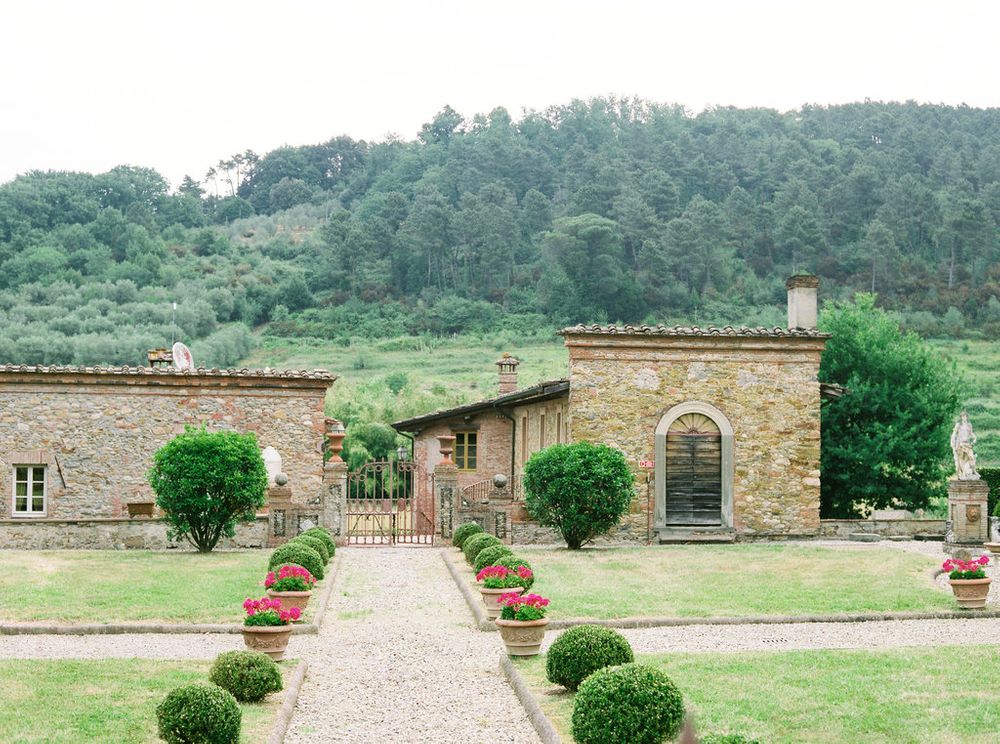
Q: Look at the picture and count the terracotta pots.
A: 5